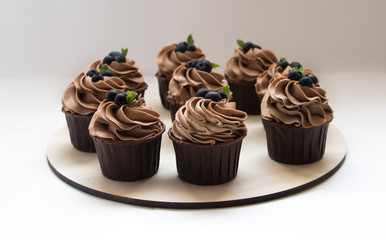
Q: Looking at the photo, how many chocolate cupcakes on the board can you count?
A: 9